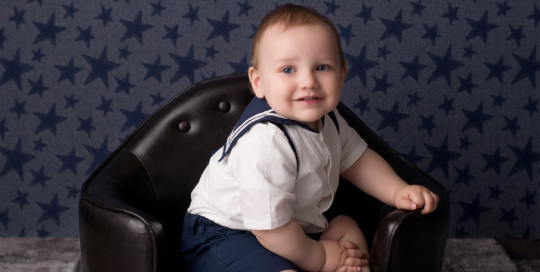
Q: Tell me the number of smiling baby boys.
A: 1